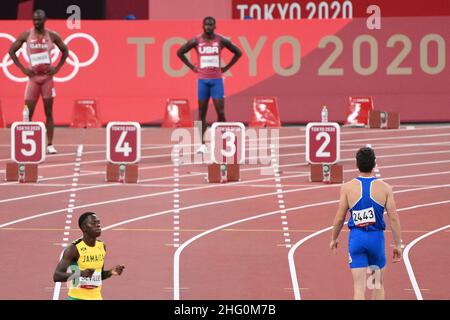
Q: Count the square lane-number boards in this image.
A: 4